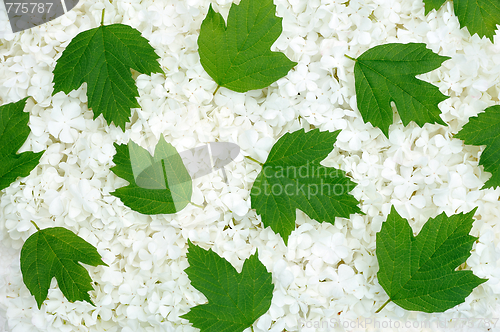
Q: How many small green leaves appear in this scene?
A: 11